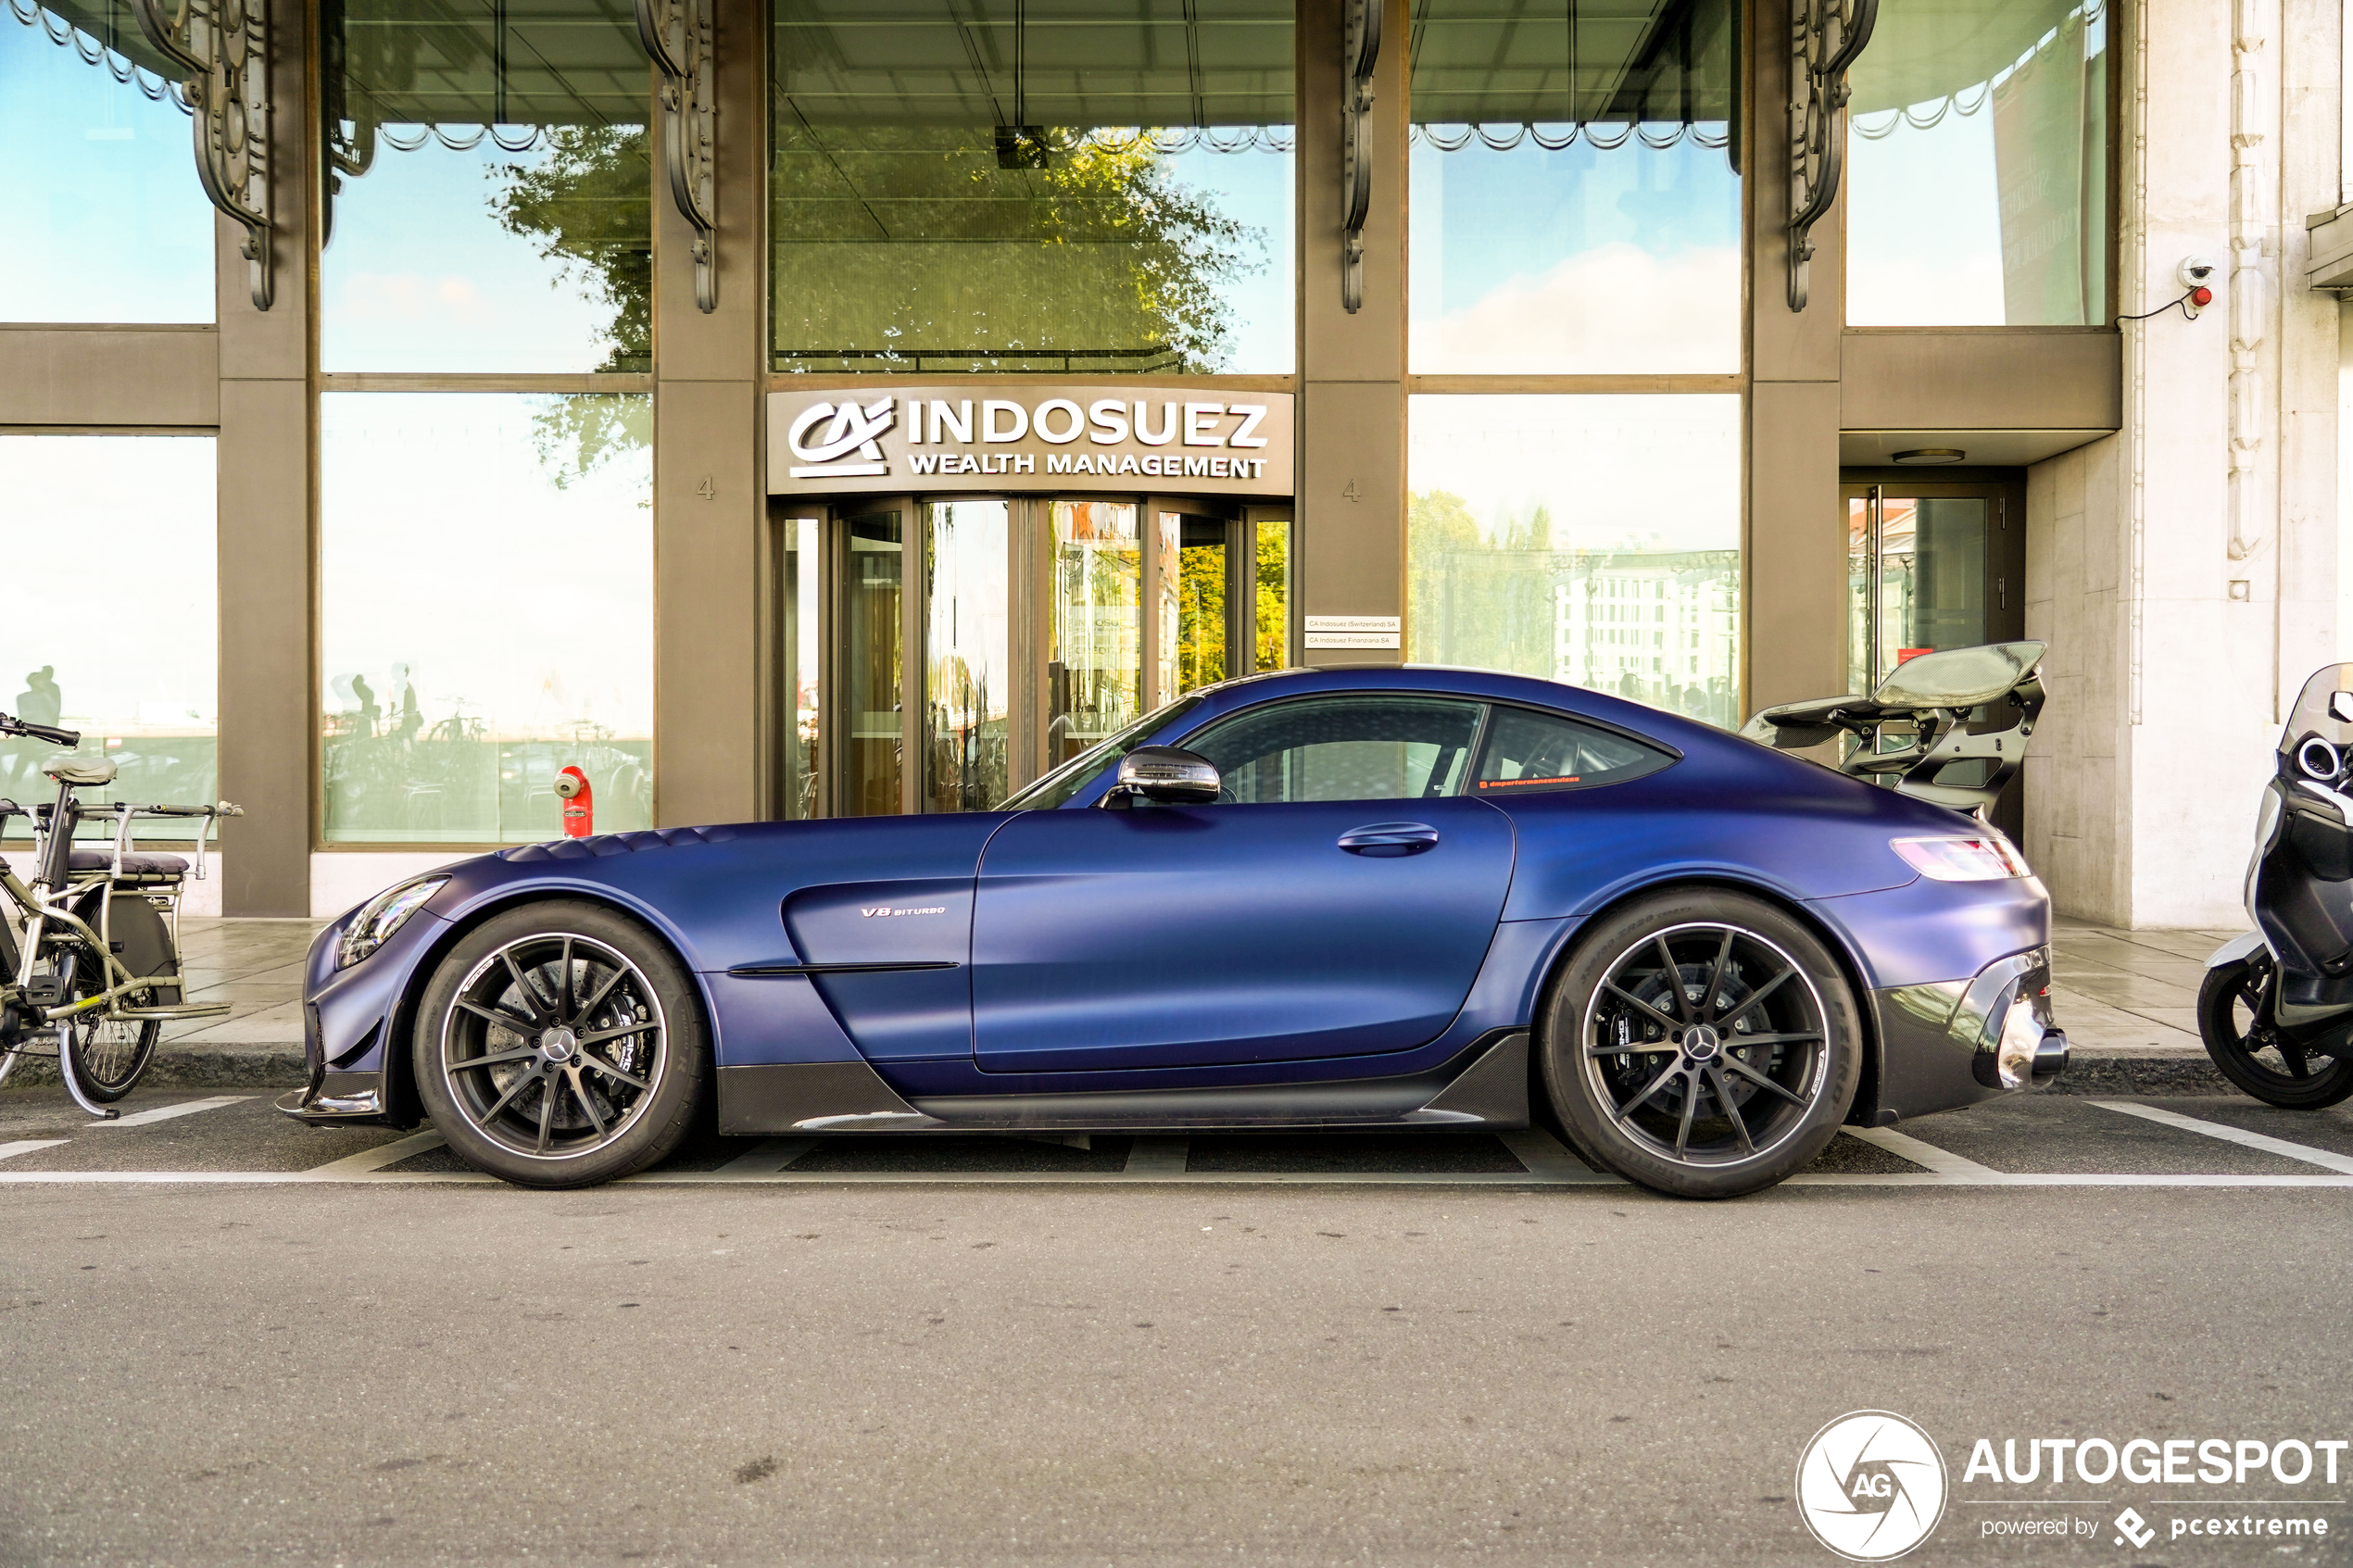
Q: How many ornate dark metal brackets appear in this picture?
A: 4